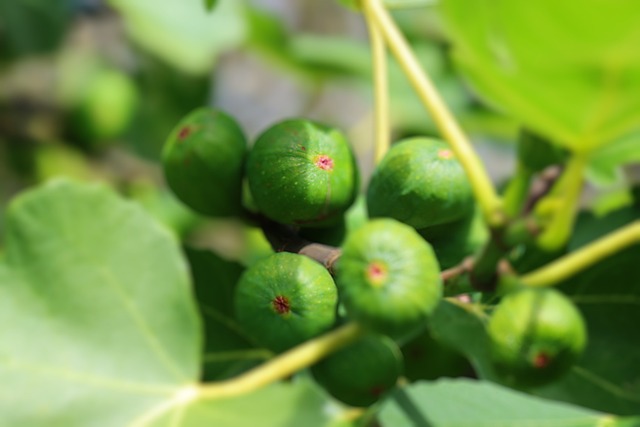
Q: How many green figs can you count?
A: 7